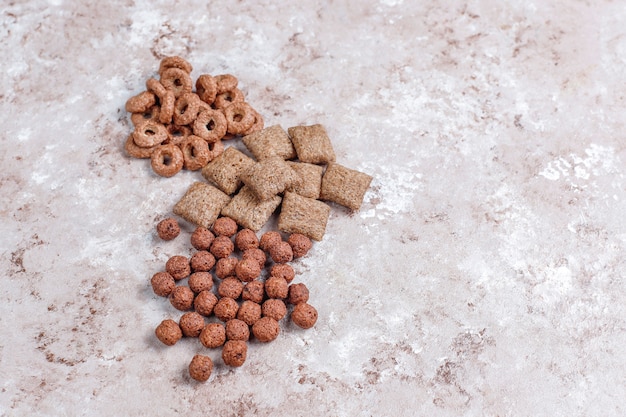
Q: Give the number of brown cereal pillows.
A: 9